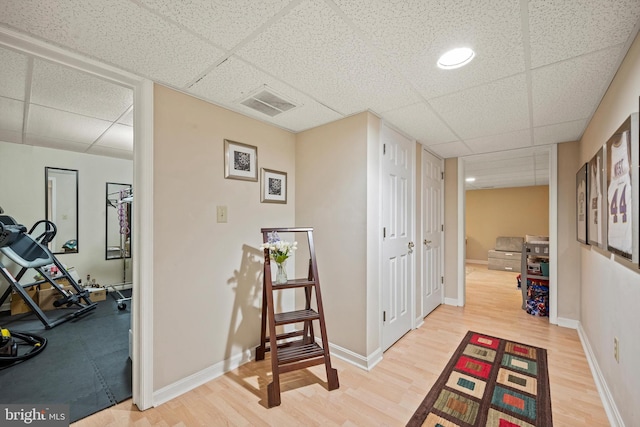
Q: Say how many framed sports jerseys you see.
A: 3